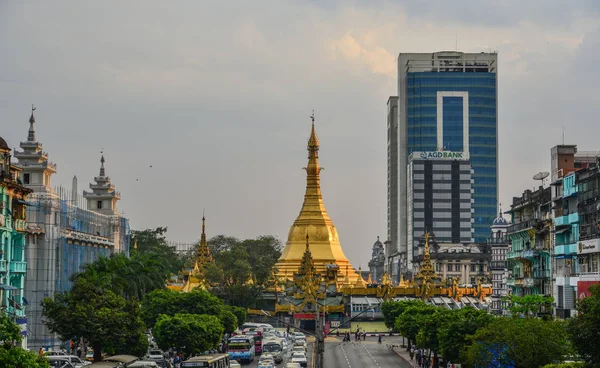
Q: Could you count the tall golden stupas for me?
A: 1